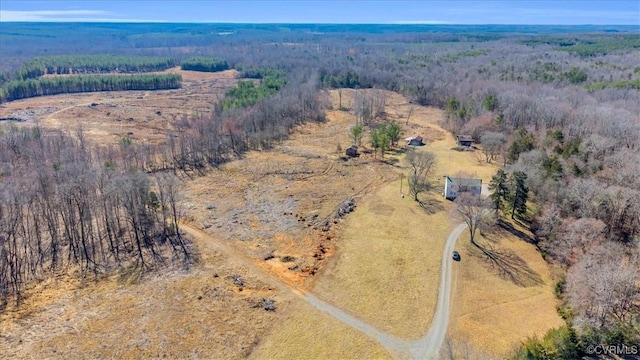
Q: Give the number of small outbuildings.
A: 3